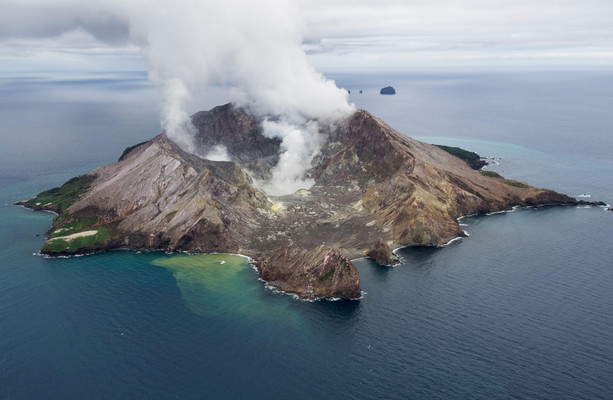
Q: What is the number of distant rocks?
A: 3